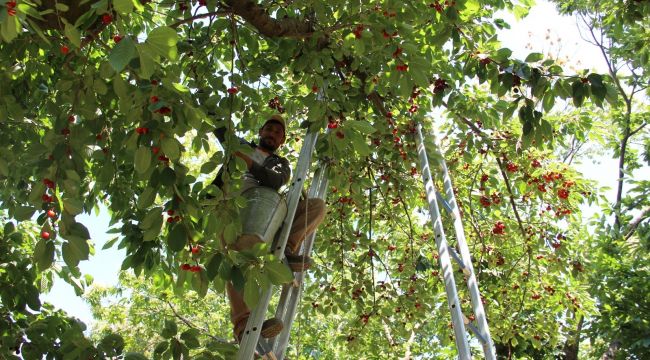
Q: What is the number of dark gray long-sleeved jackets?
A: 1